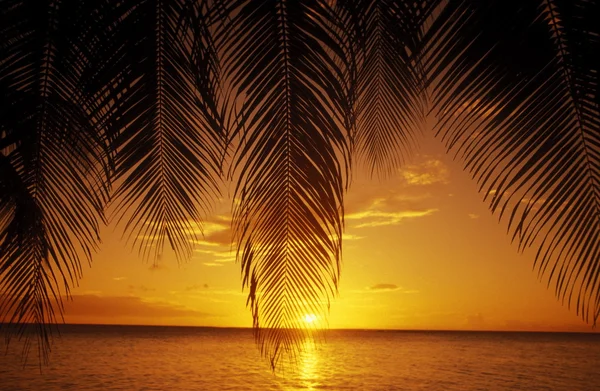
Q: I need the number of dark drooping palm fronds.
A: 5